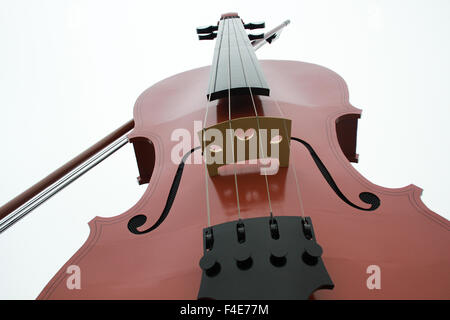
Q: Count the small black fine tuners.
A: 4